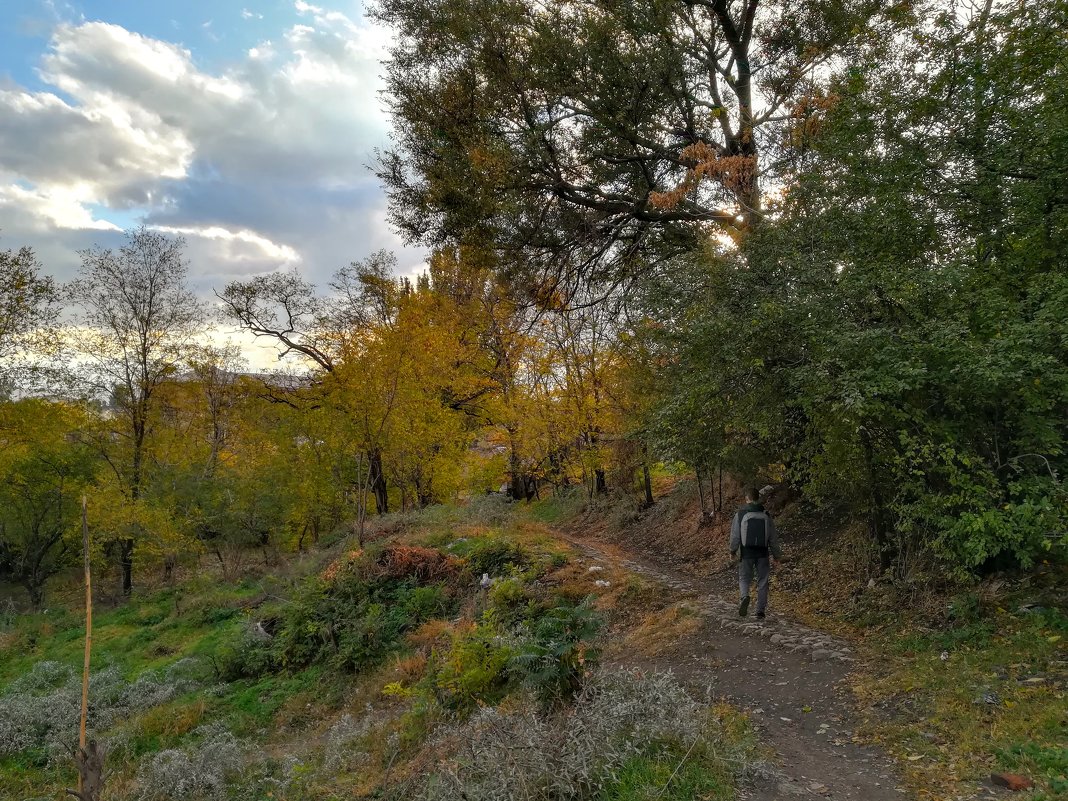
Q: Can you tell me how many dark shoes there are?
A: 2